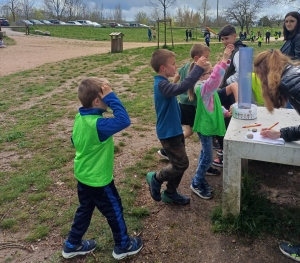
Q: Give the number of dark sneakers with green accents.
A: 3